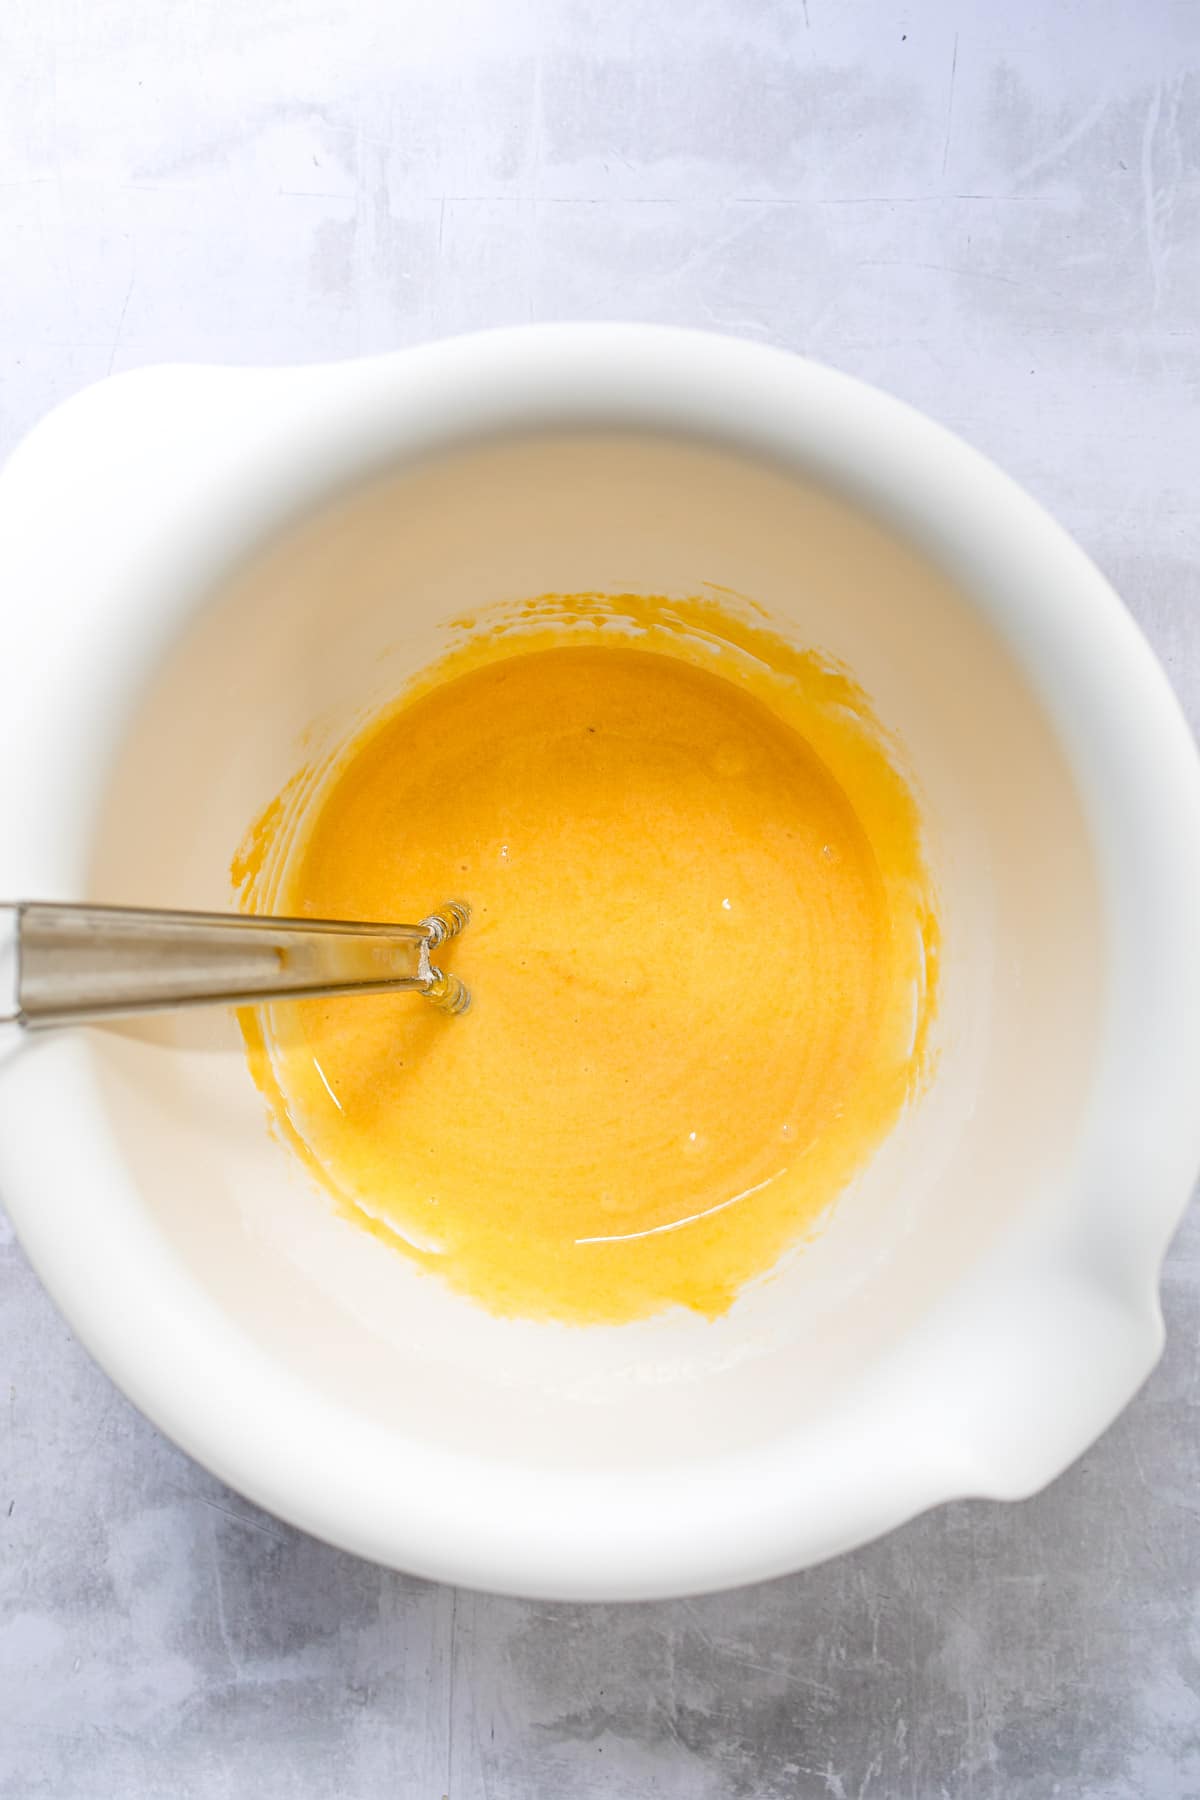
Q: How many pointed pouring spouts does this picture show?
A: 1